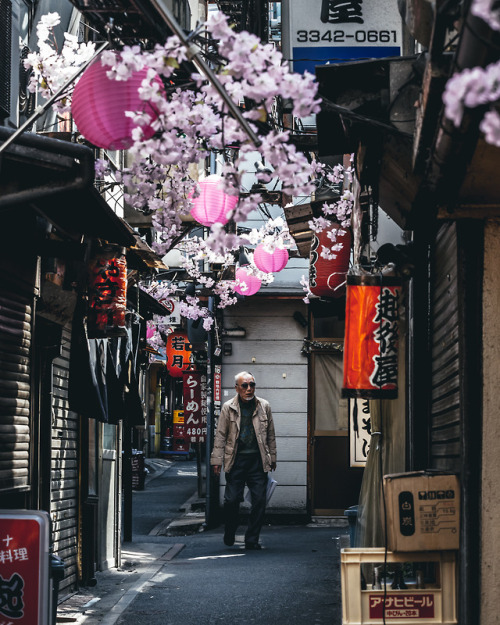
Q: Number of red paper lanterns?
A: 4